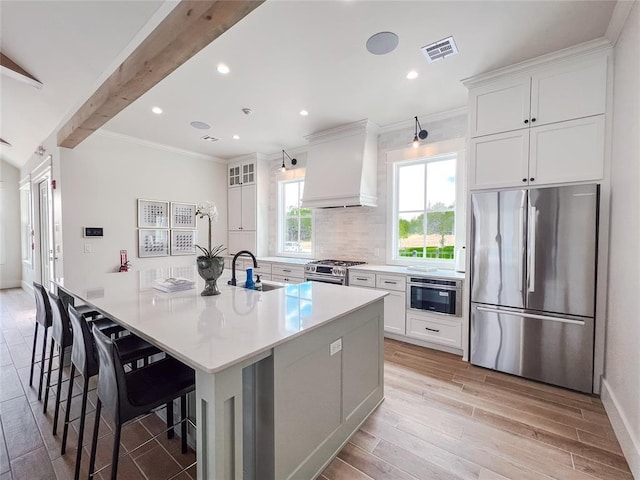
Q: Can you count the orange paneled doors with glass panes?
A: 0